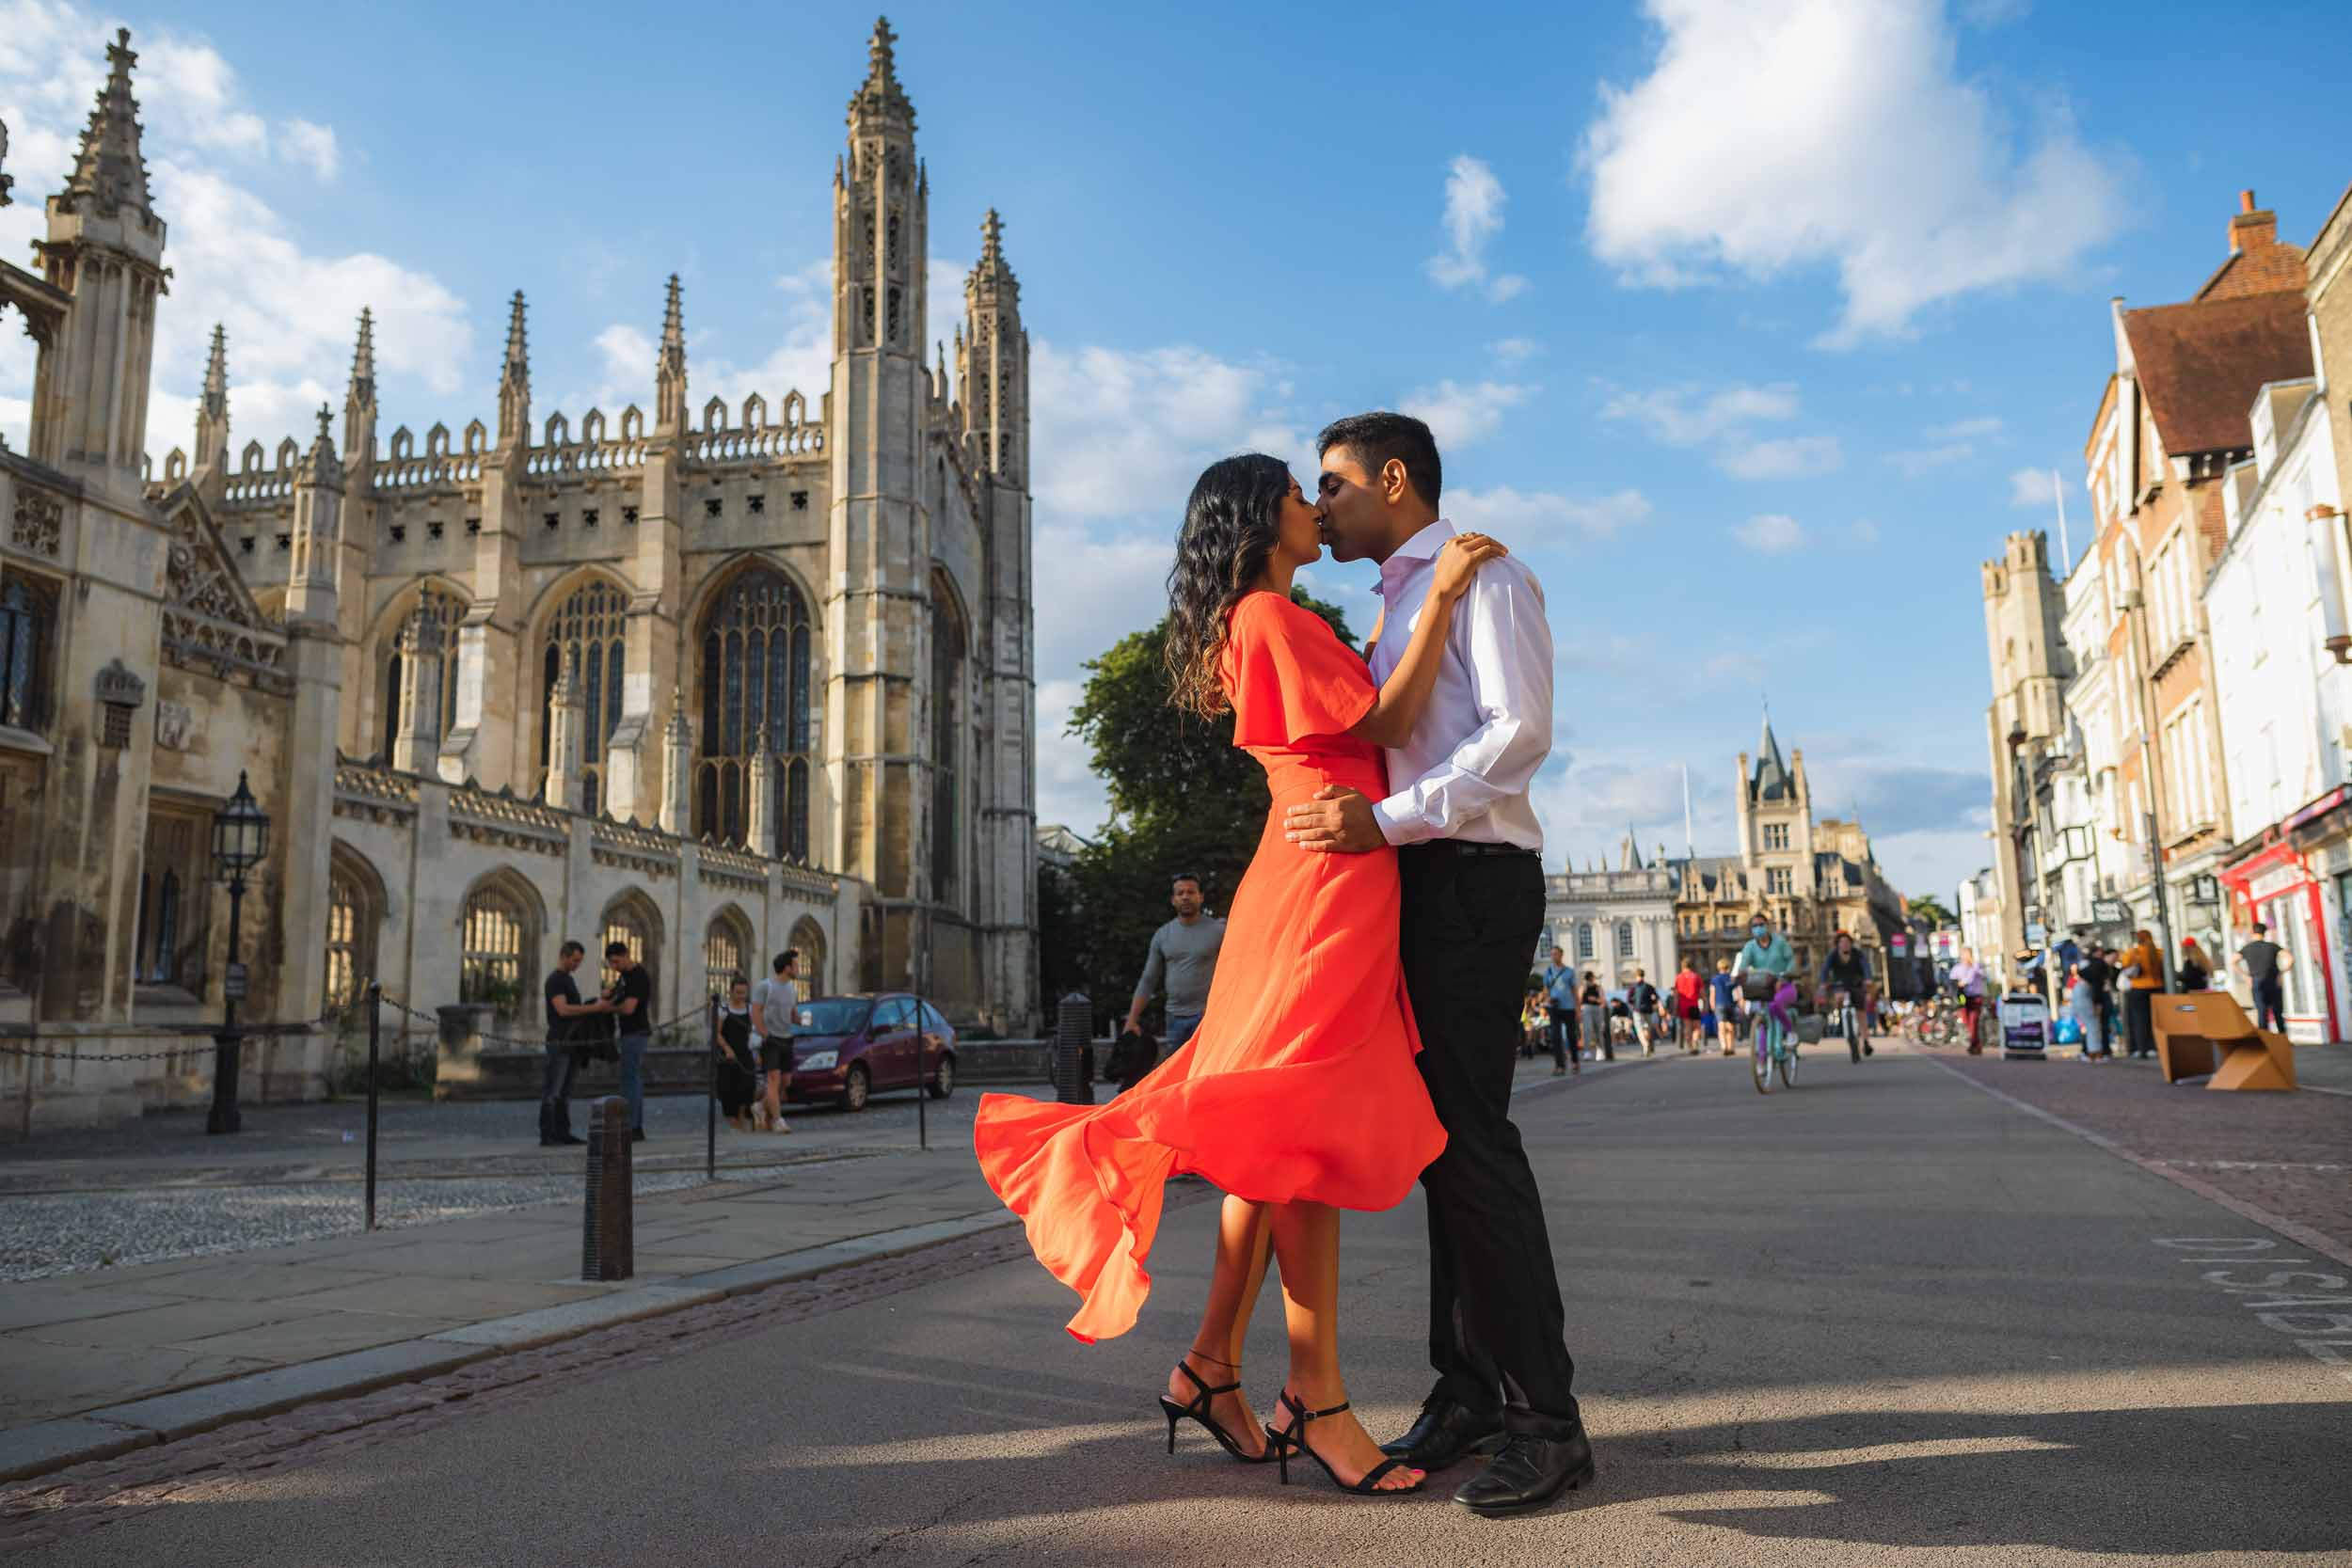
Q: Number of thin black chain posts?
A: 3